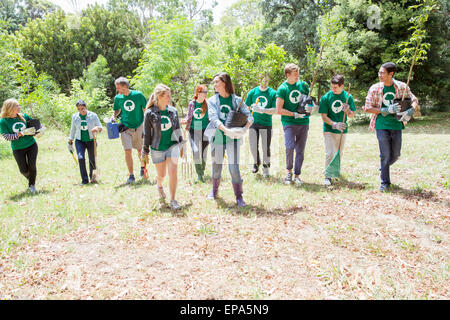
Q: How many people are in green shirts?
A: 10